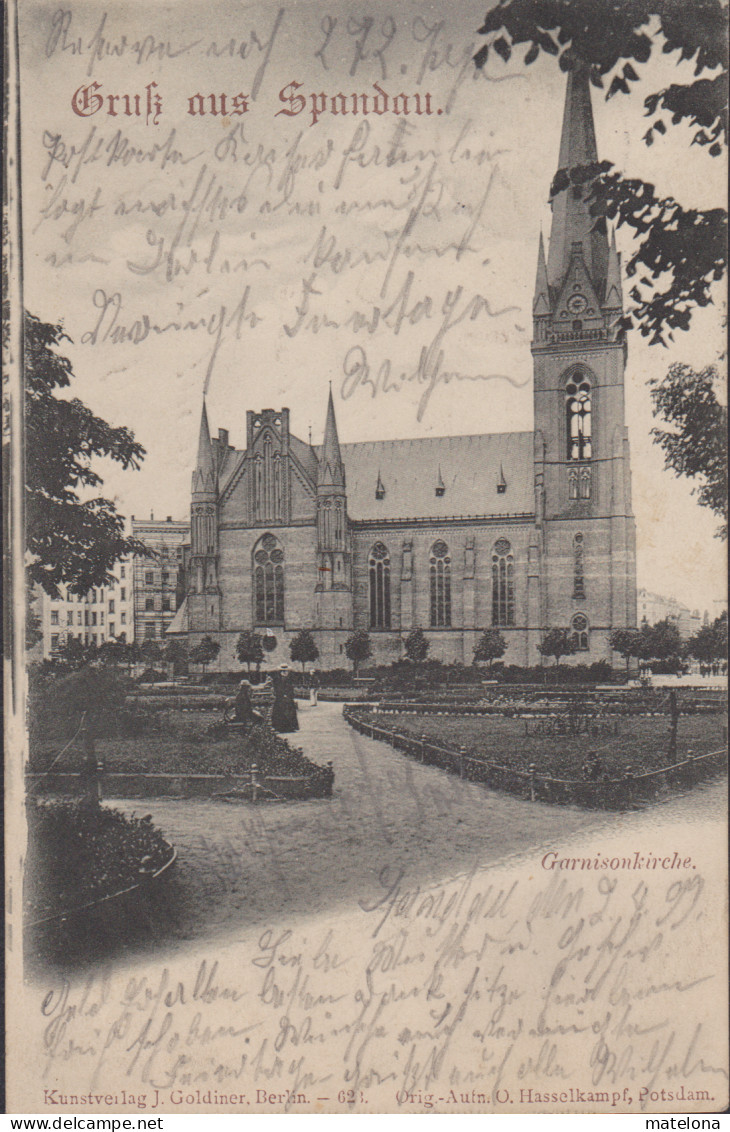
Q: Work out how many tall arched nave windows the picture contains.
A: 3